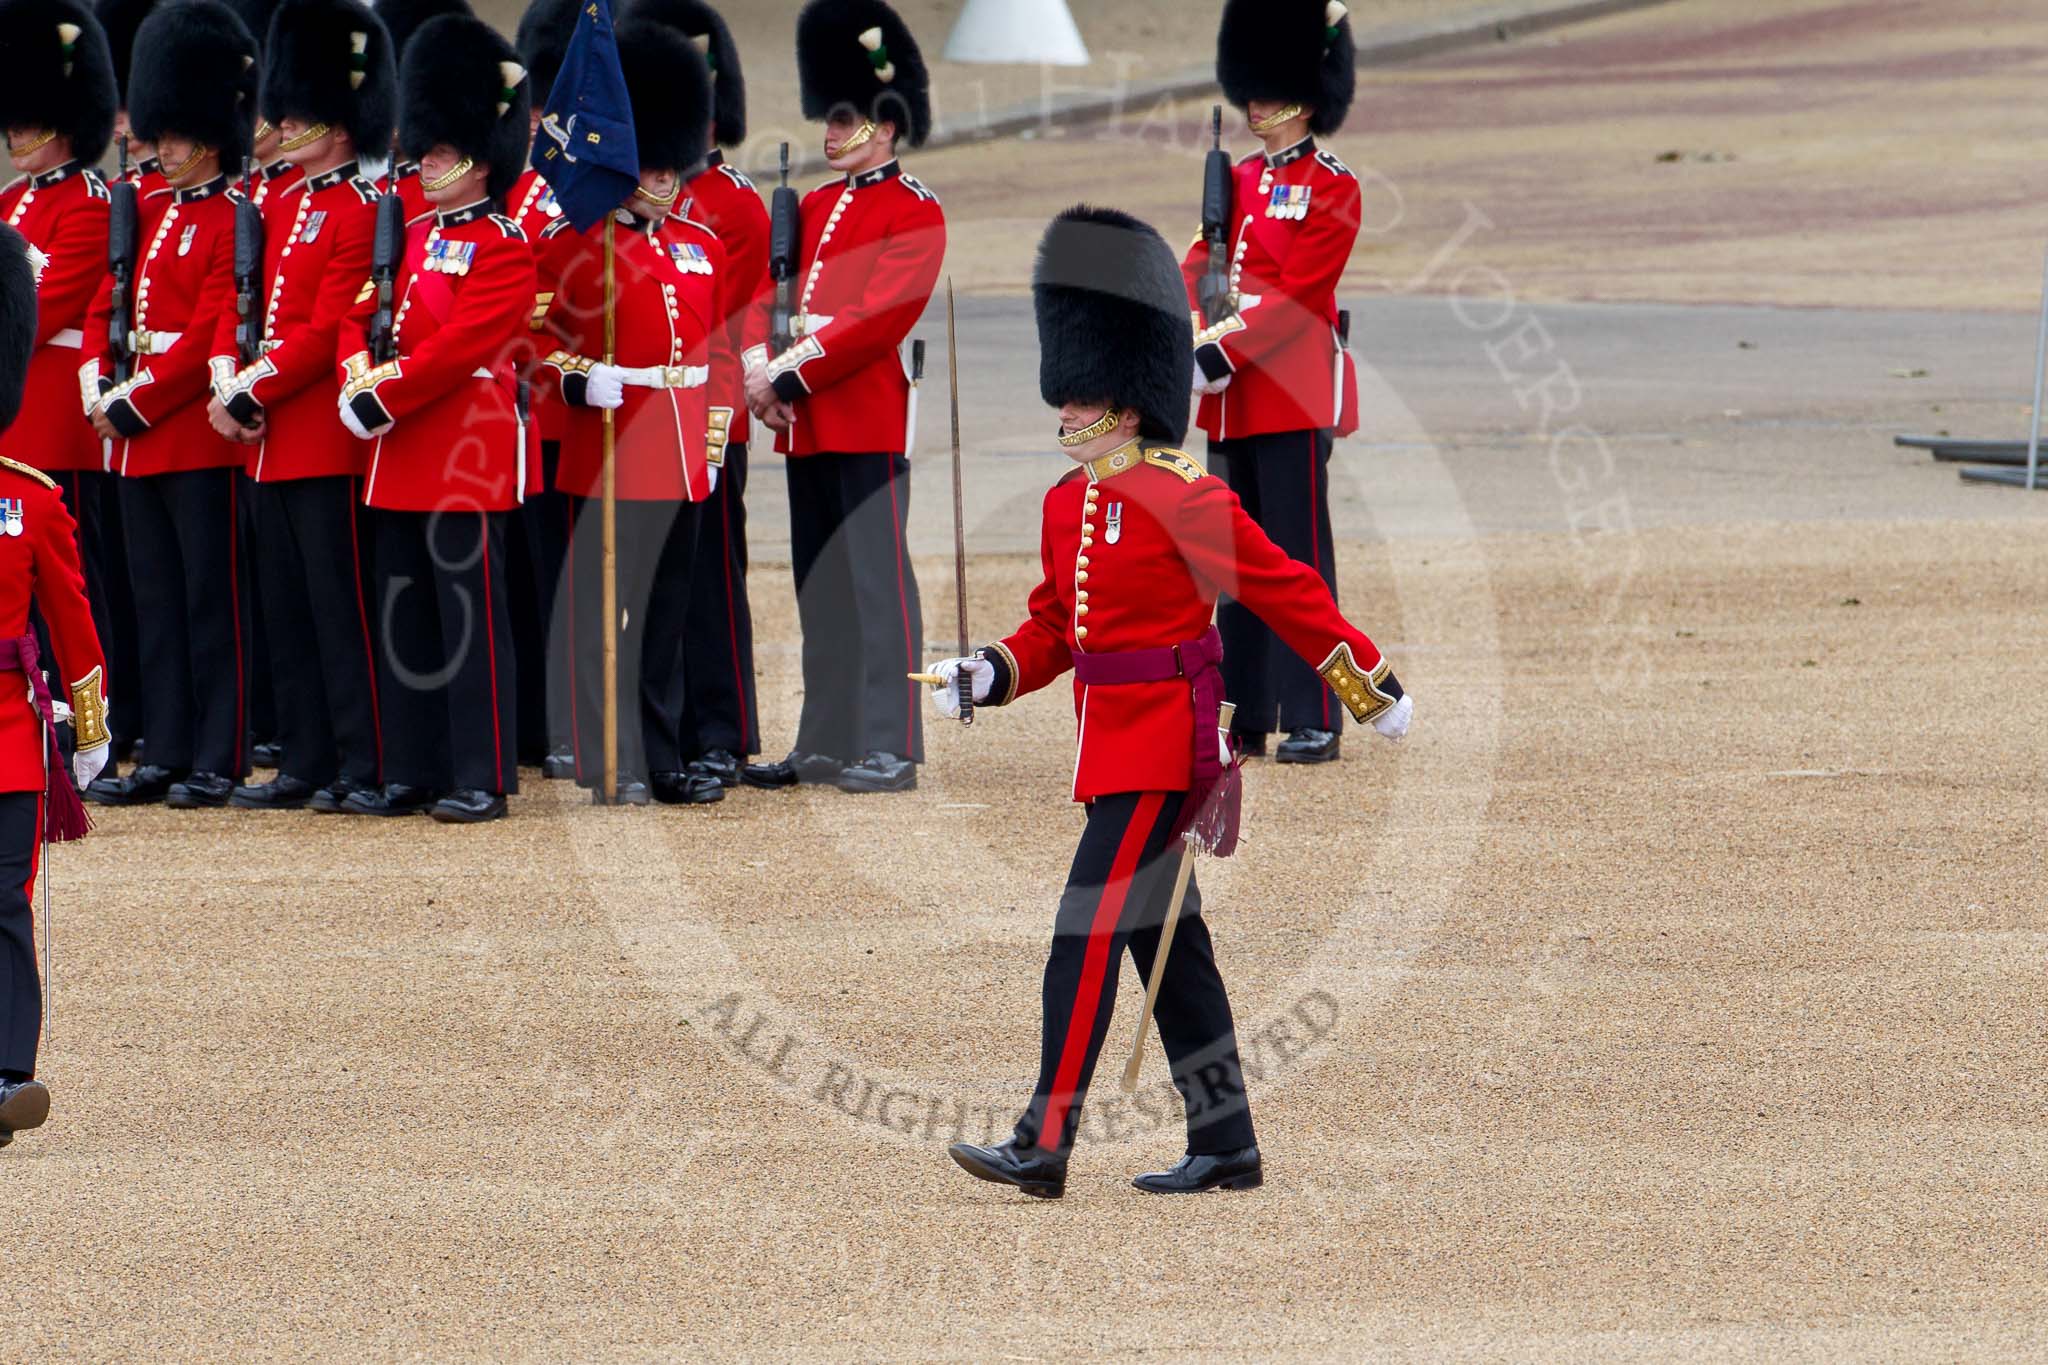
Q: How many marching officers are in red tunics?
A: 2